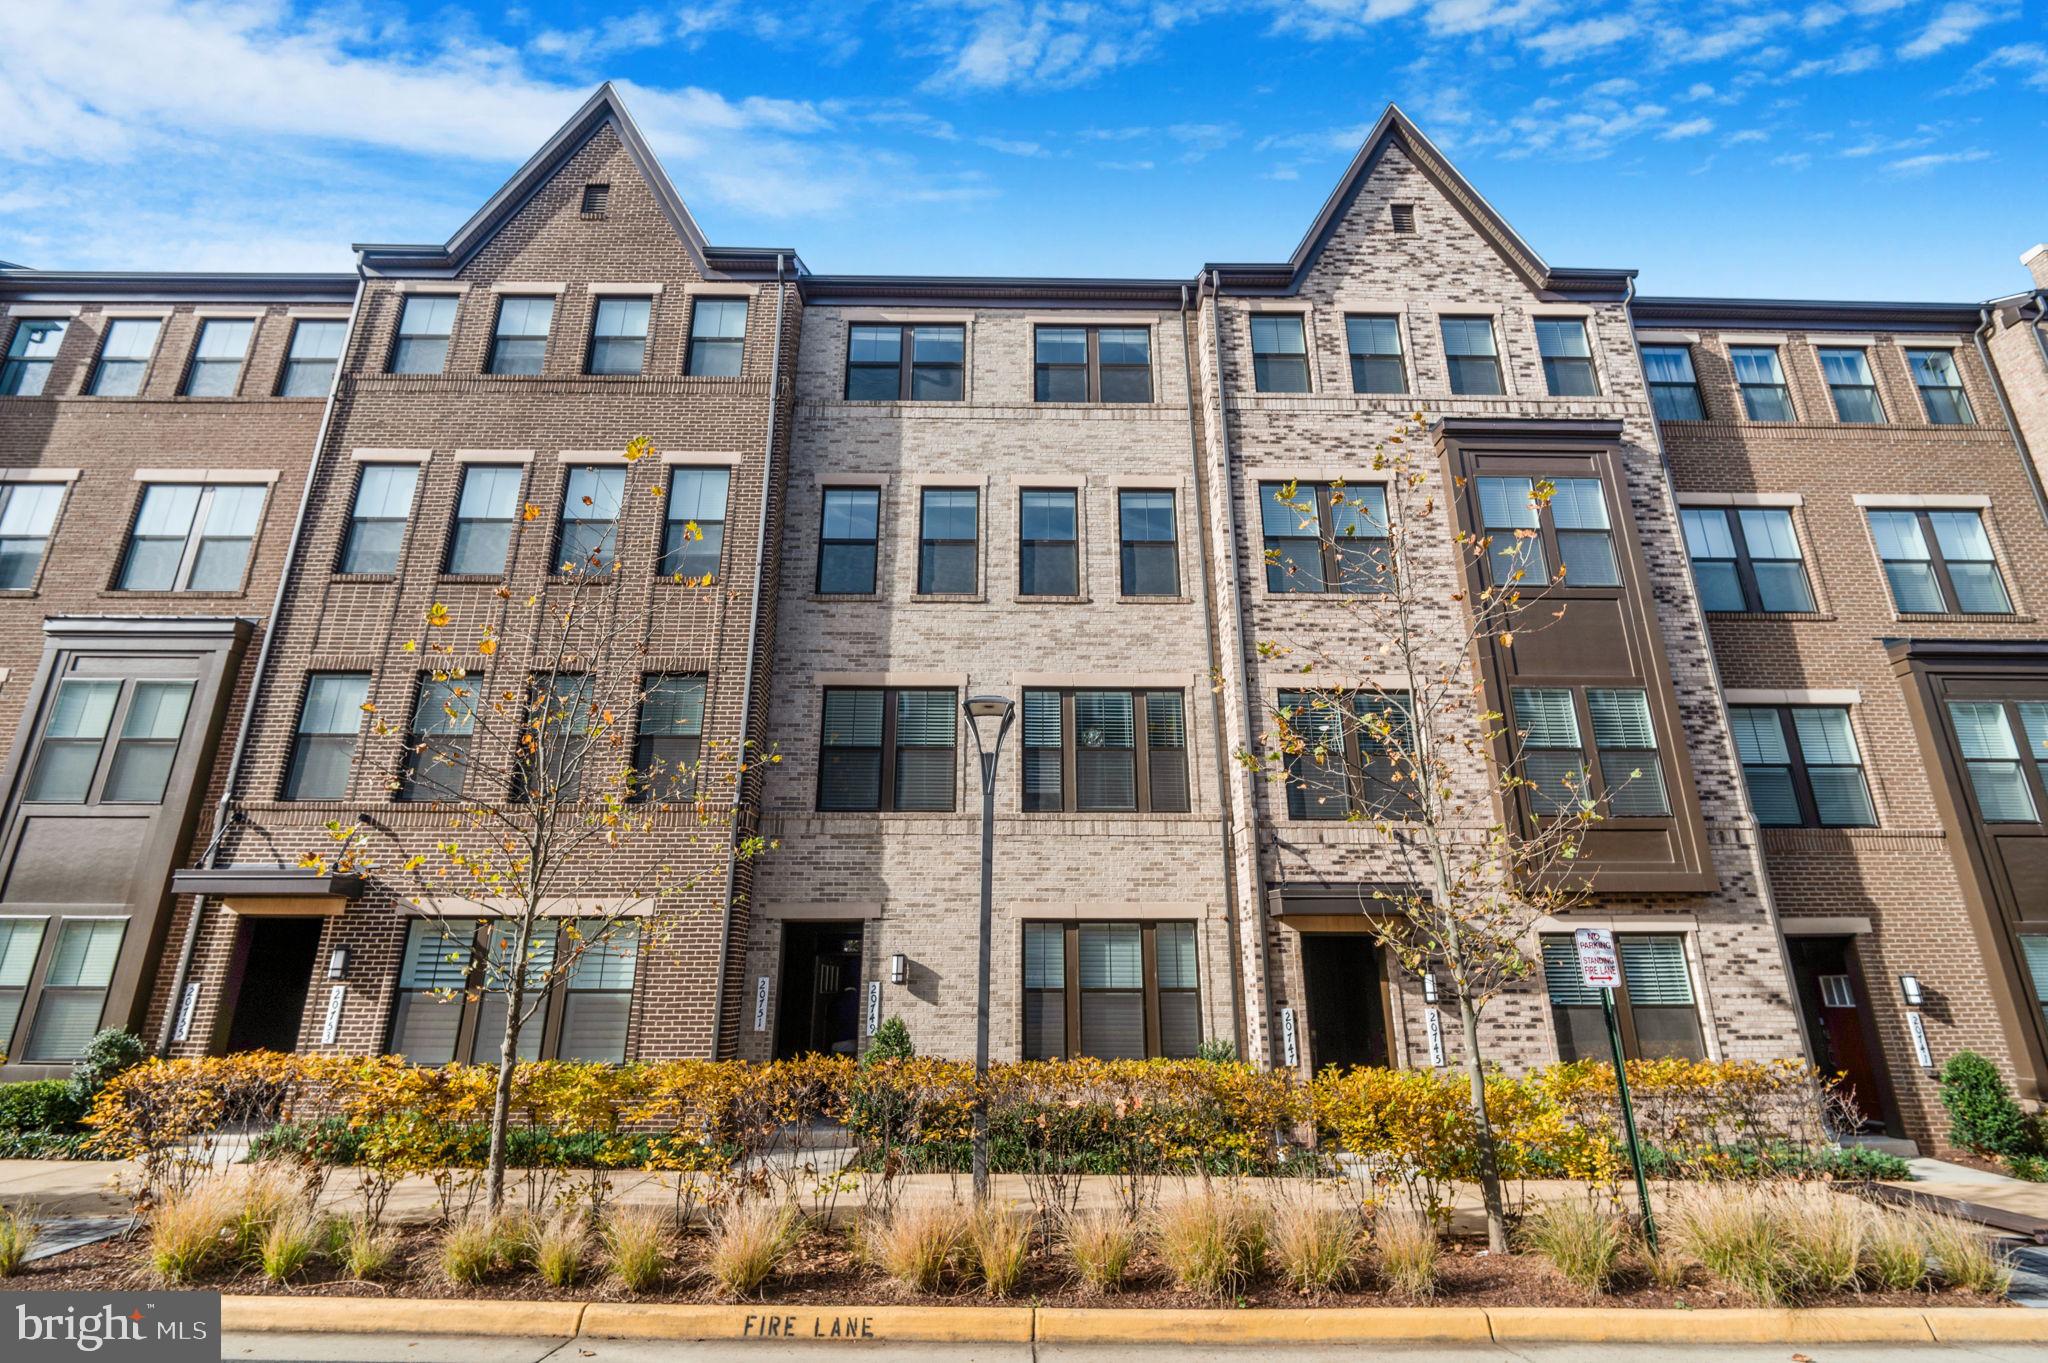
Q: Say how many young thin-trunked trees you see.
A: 2